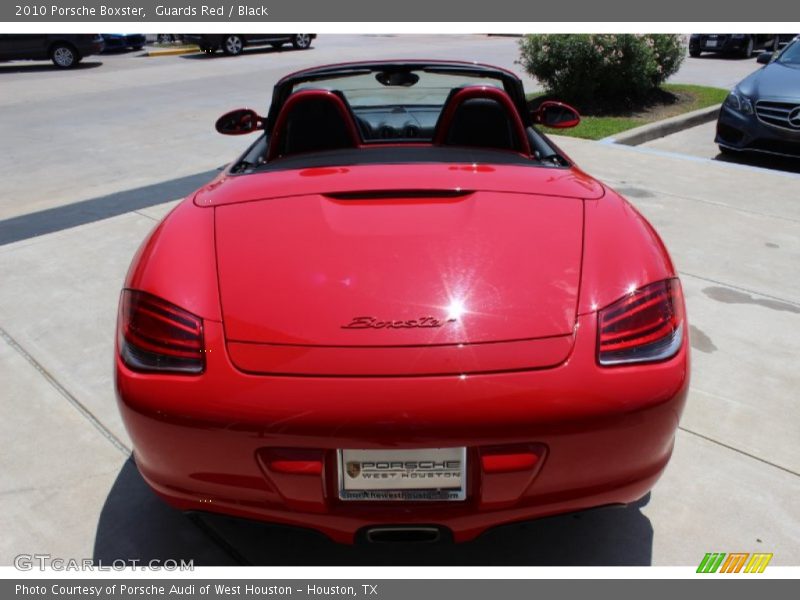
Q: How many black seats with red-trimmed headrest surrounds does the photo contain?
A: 2